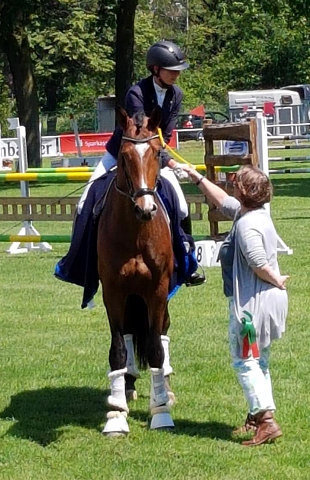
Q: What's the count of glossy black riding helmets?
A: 1